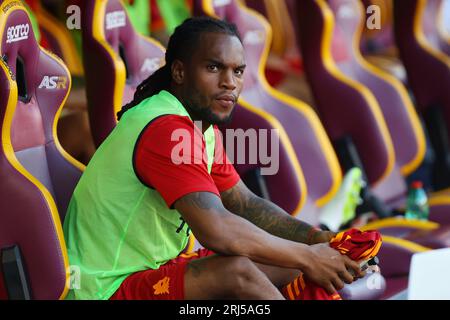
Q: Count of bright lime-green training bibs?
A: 1